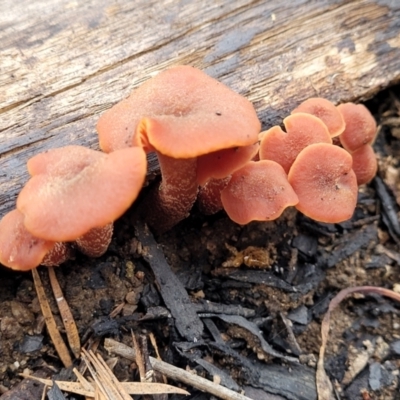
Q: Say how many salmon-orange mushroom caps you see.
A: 10